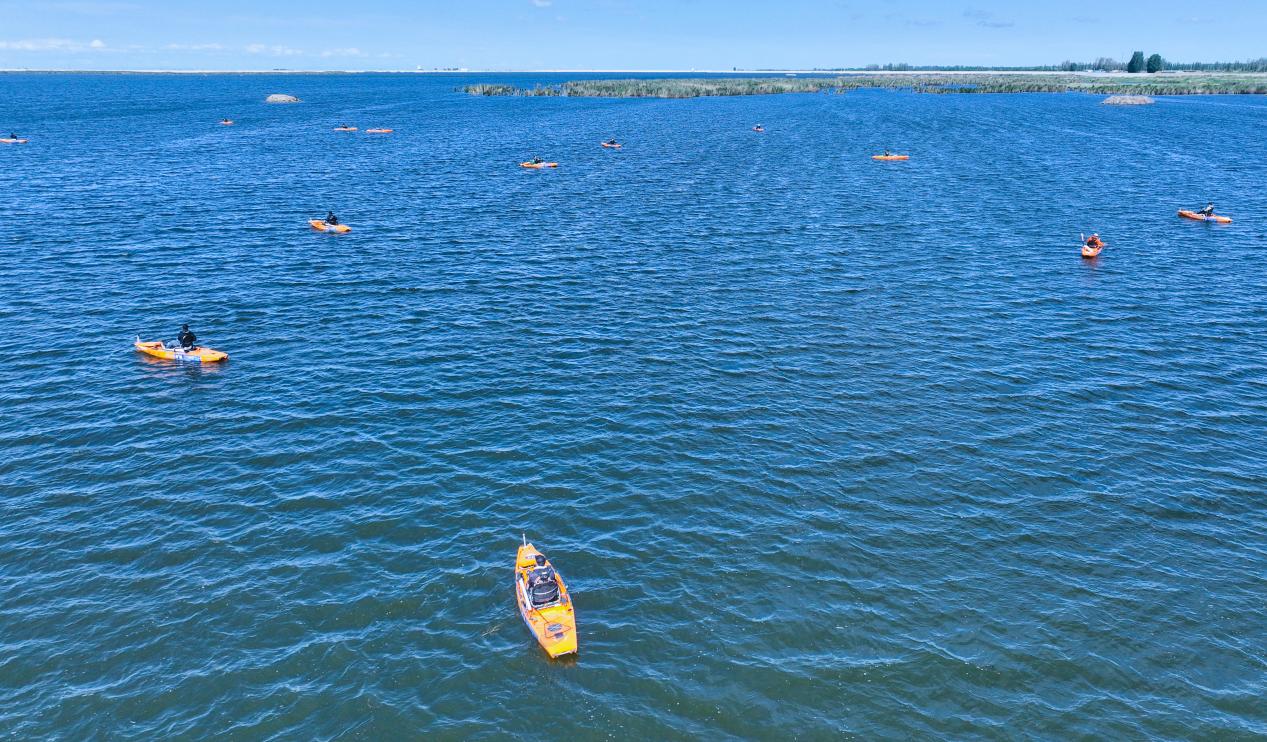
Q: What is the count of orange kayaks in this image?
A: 13